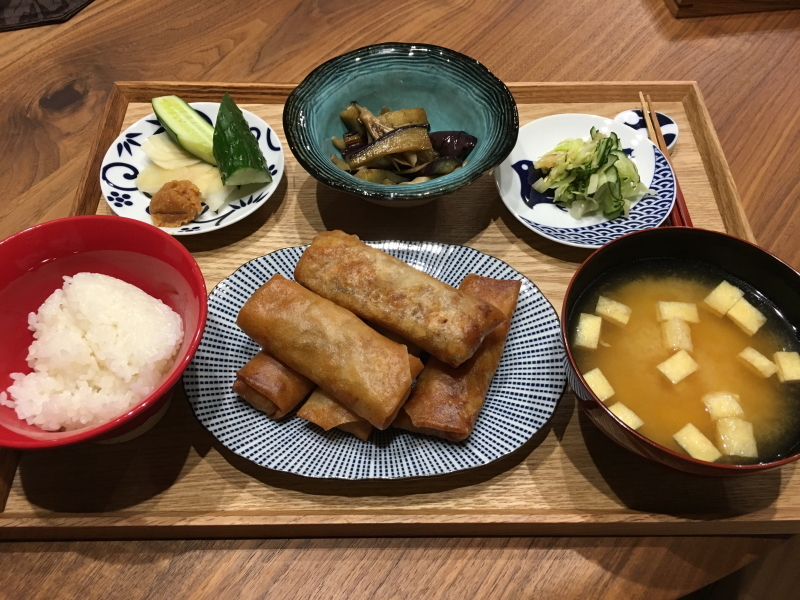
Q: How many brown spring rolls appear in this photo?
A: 5